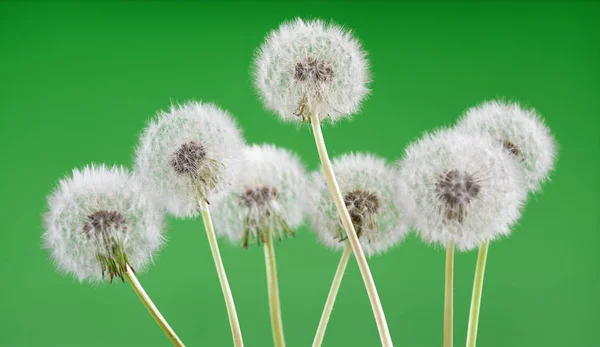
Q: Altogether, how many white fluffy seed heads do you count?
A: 7